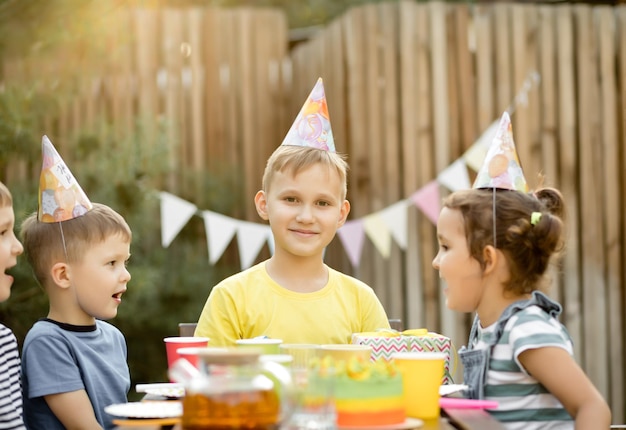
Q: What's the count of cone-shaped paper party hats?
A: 3